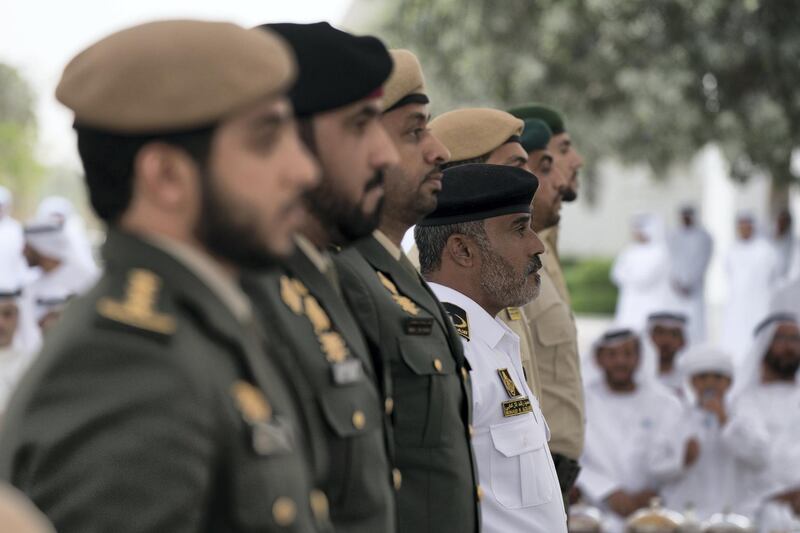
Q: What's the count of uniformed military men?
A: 7